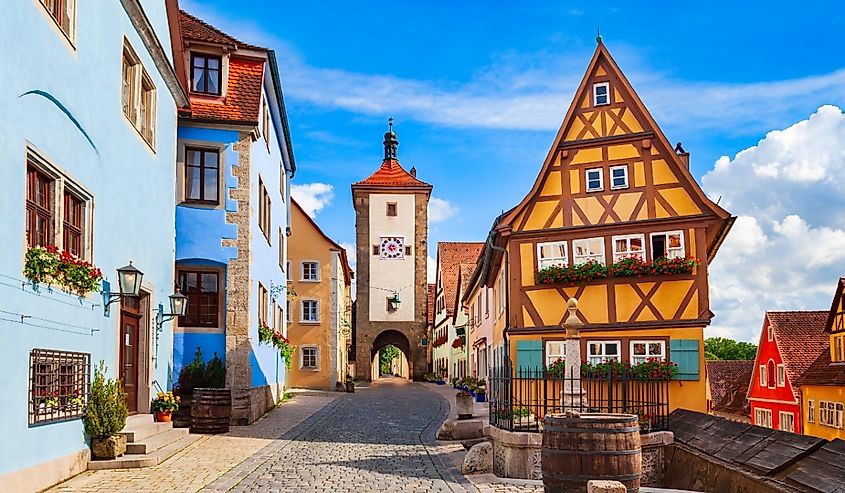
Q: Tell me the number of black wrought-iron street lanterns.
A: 2